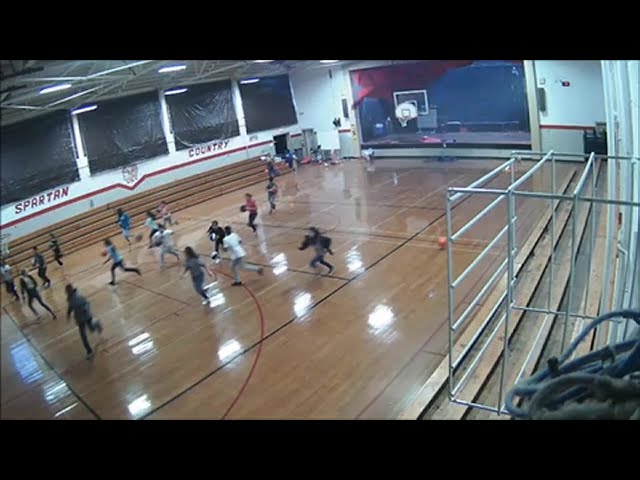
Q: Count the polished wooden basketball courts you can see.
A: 1